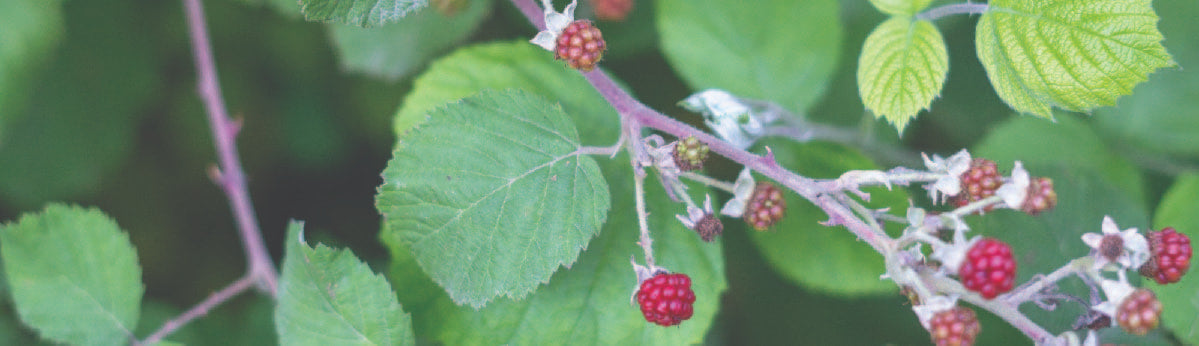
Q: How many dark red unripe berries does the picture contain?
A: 3